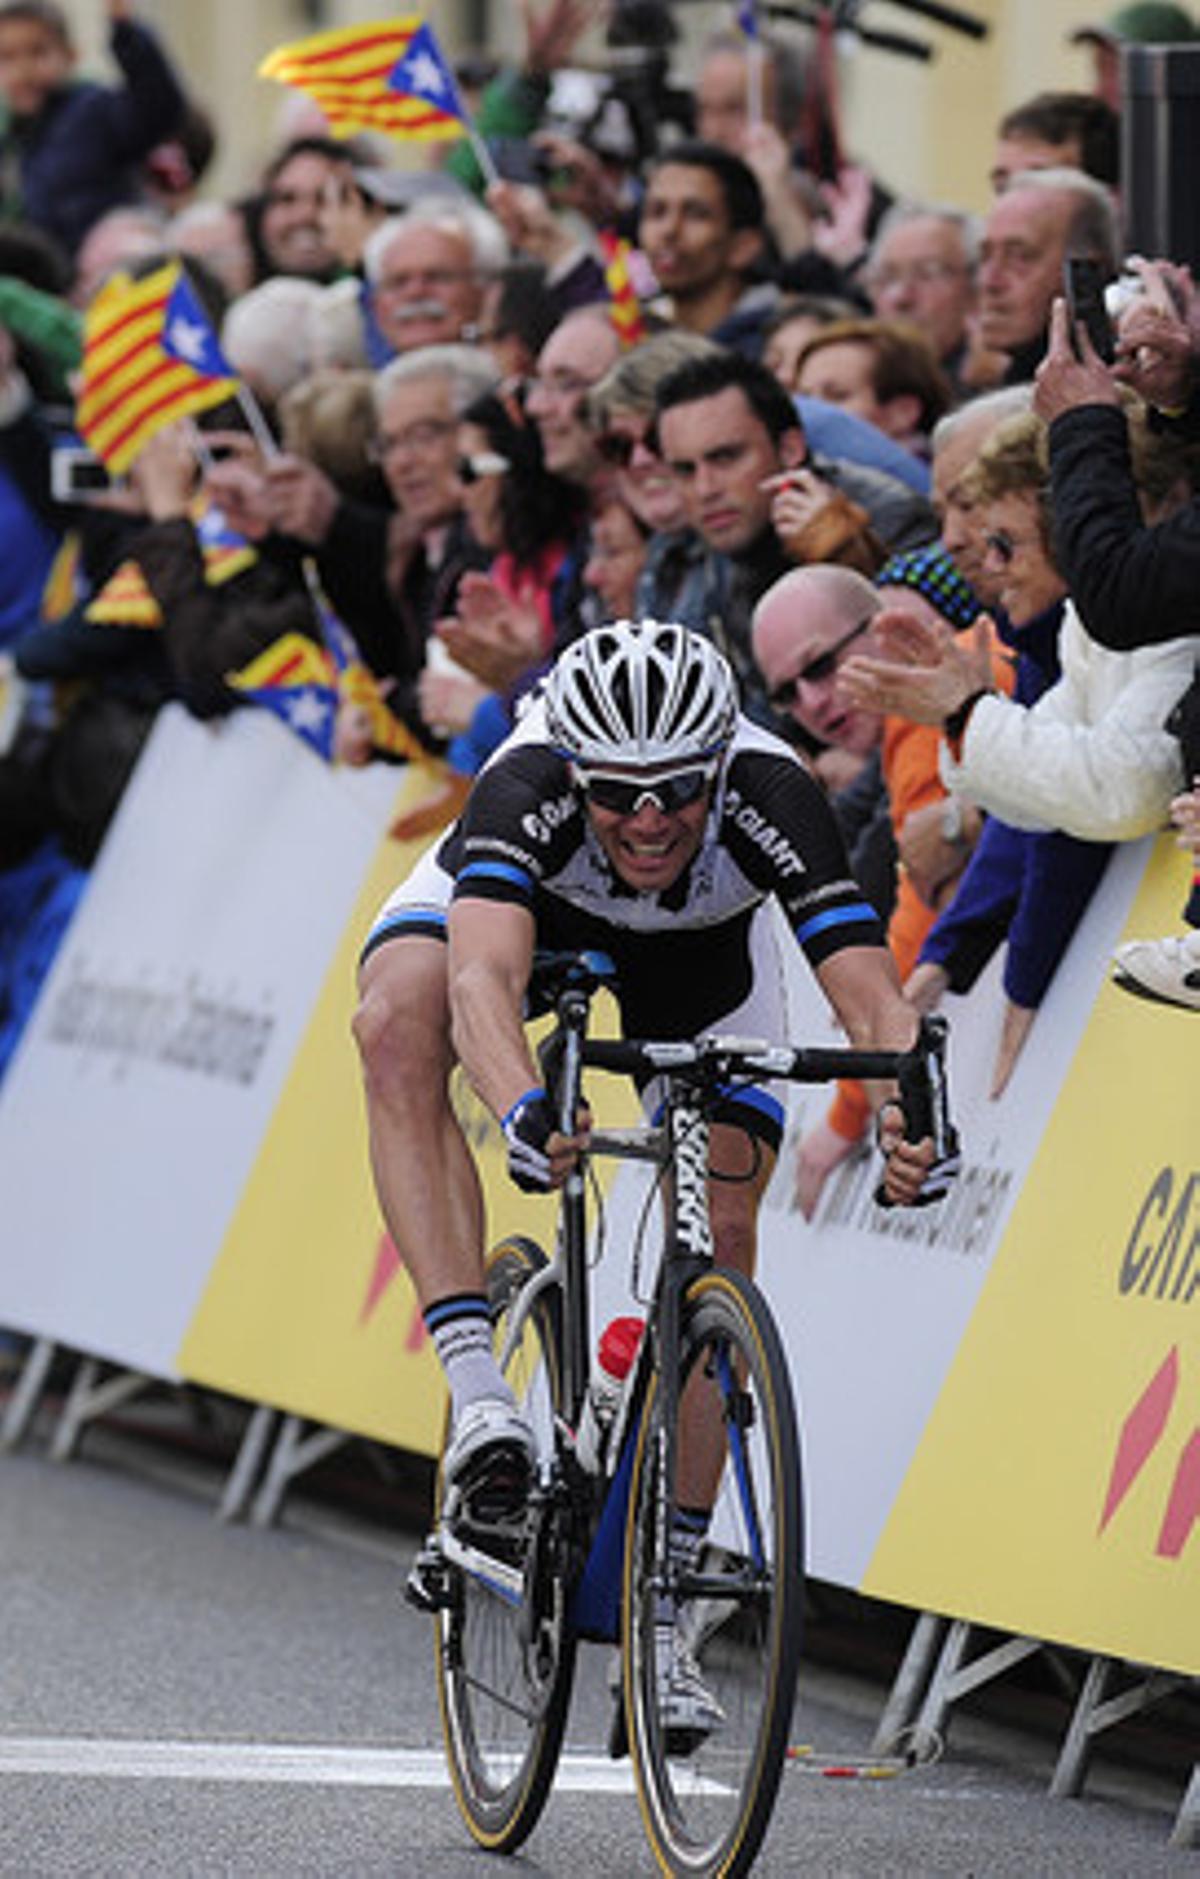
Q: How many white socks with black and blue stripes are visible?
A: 2